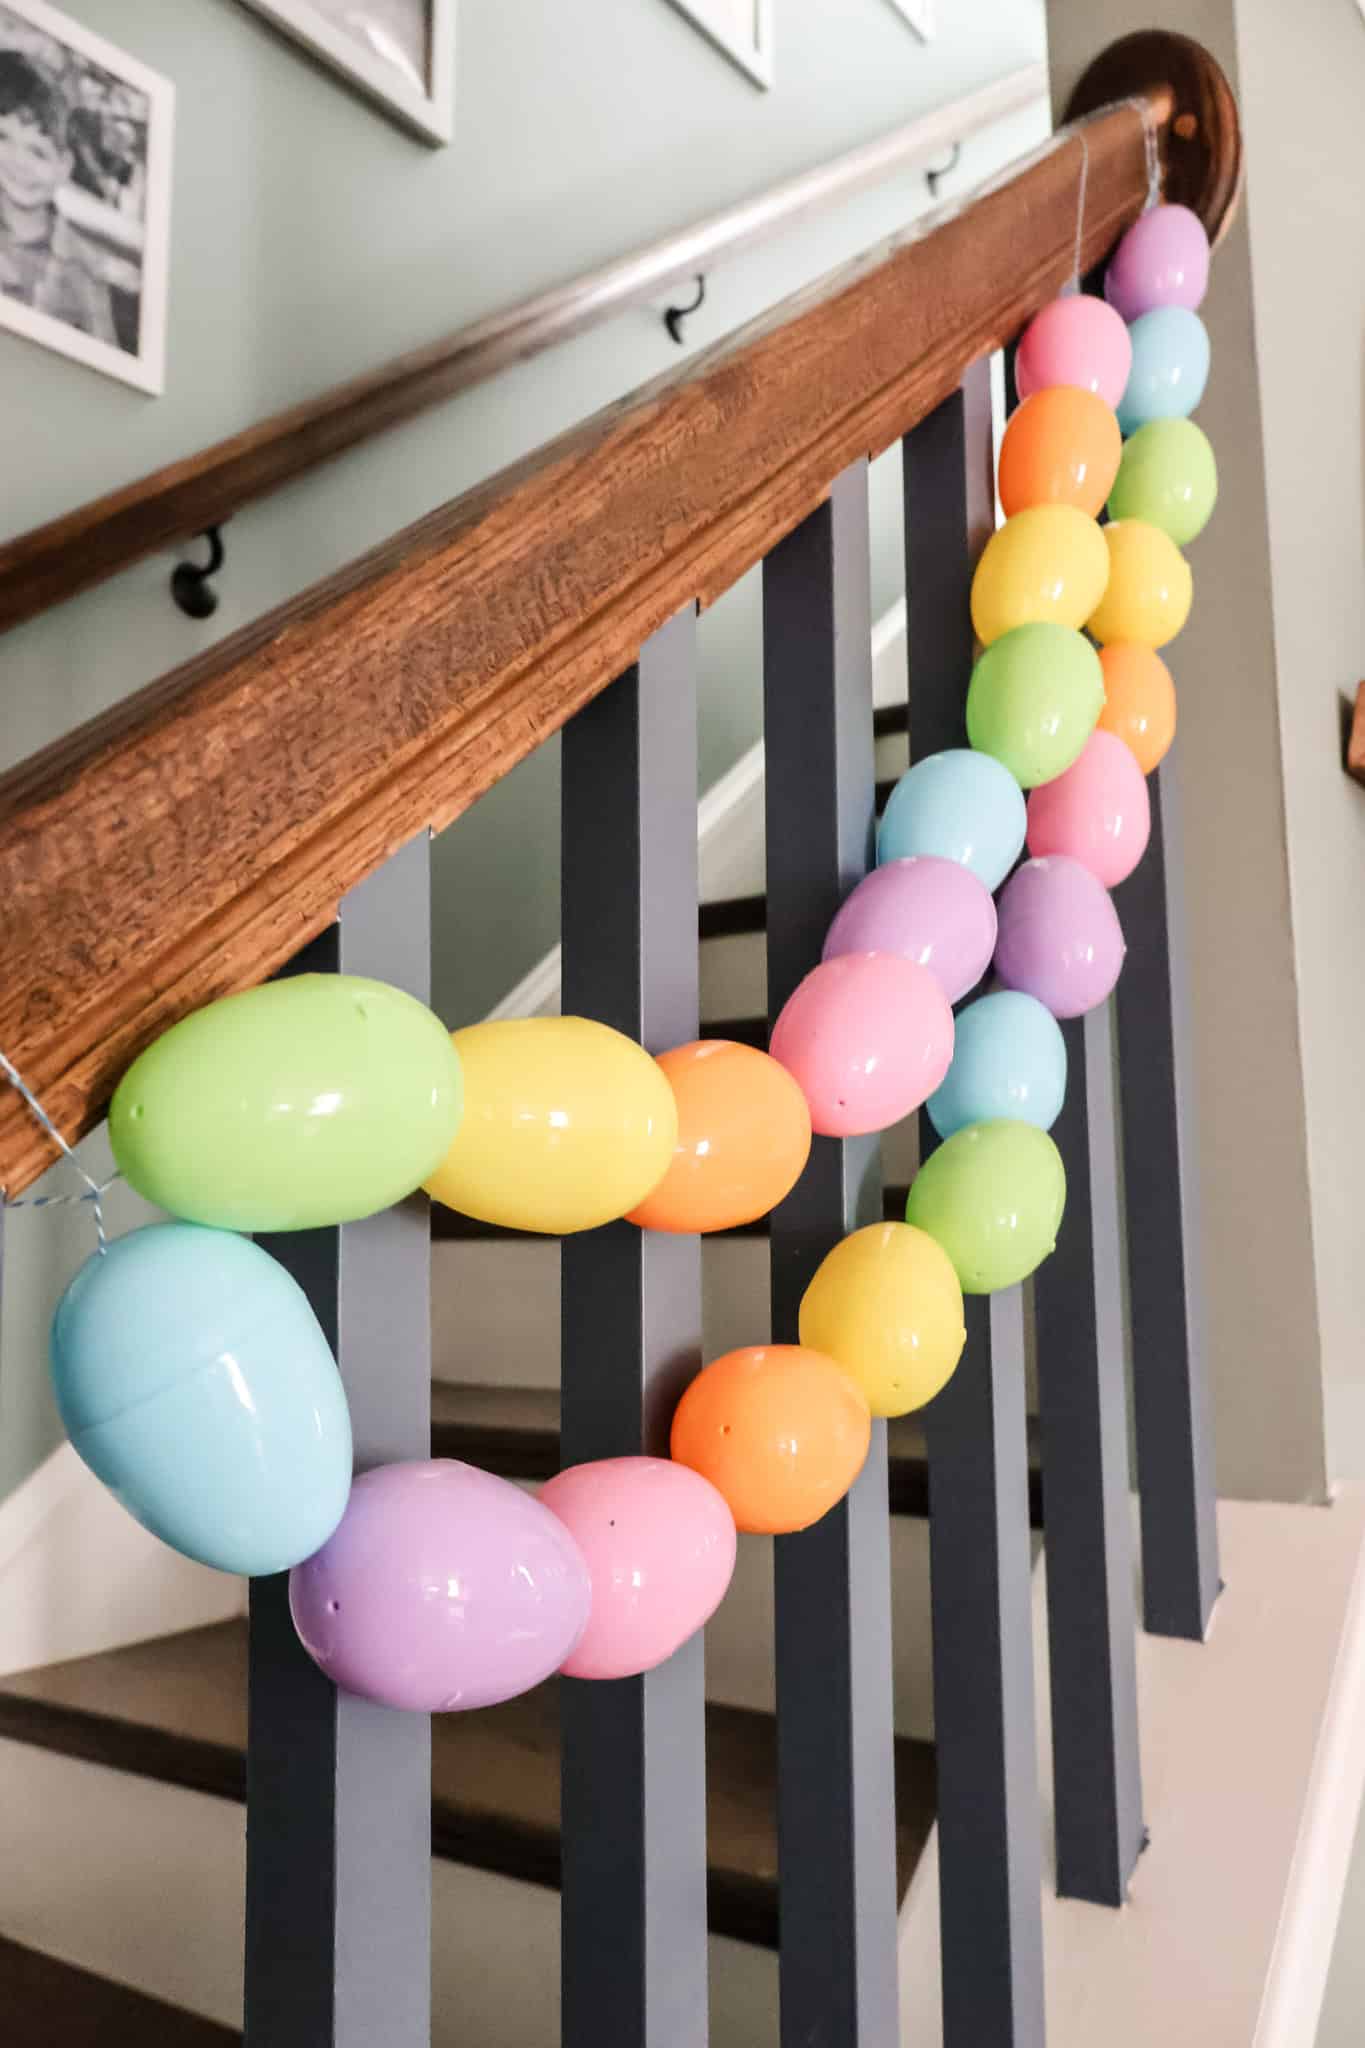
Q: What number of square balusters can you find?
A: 6